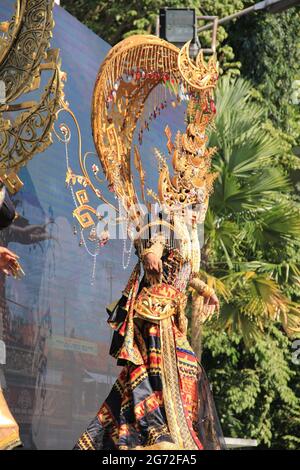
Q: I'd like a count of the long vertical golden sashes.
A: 1